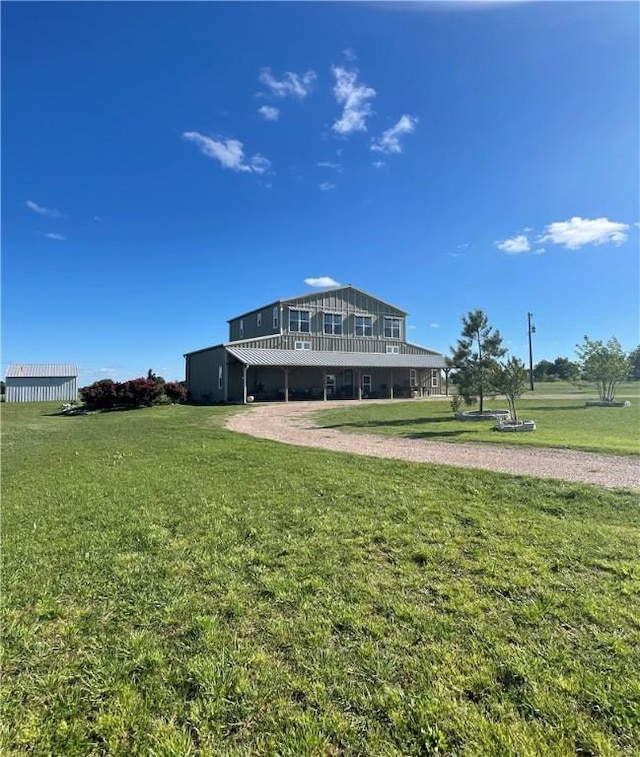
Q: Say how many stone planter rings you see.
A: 3